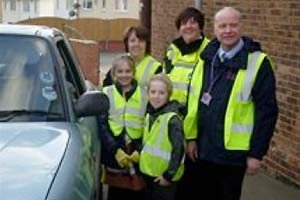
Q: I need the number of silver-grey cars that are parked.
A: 1